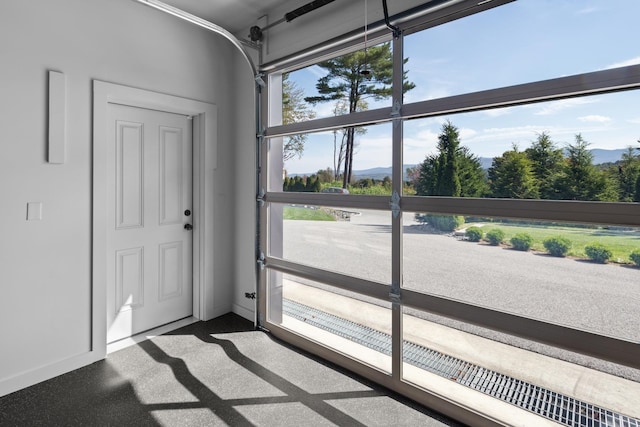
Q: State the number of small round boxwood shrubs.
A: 6